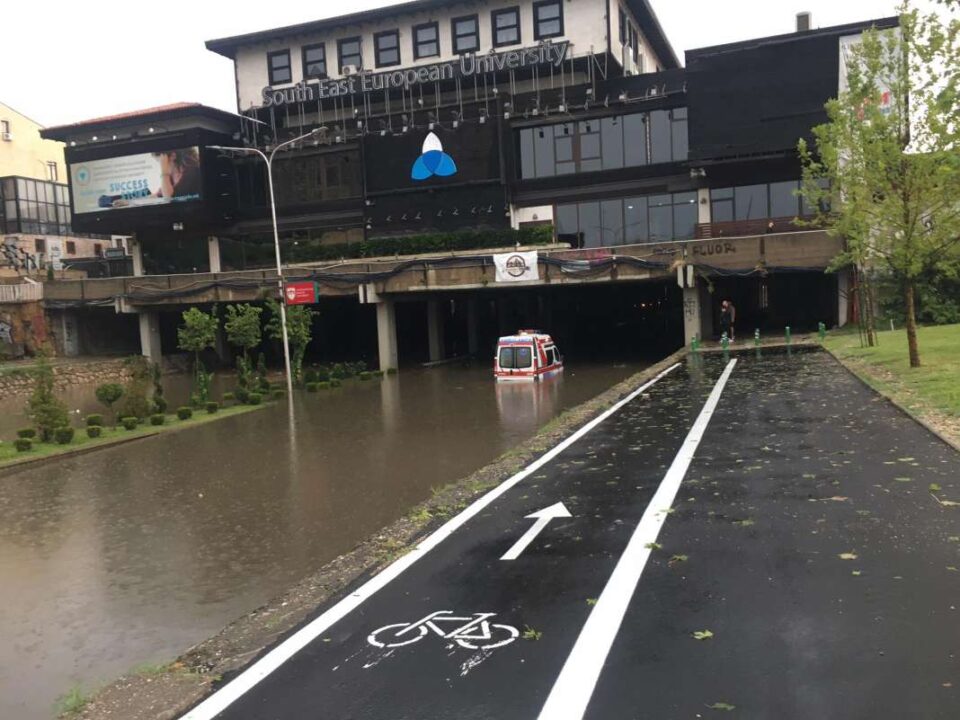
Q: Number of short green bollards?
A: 5